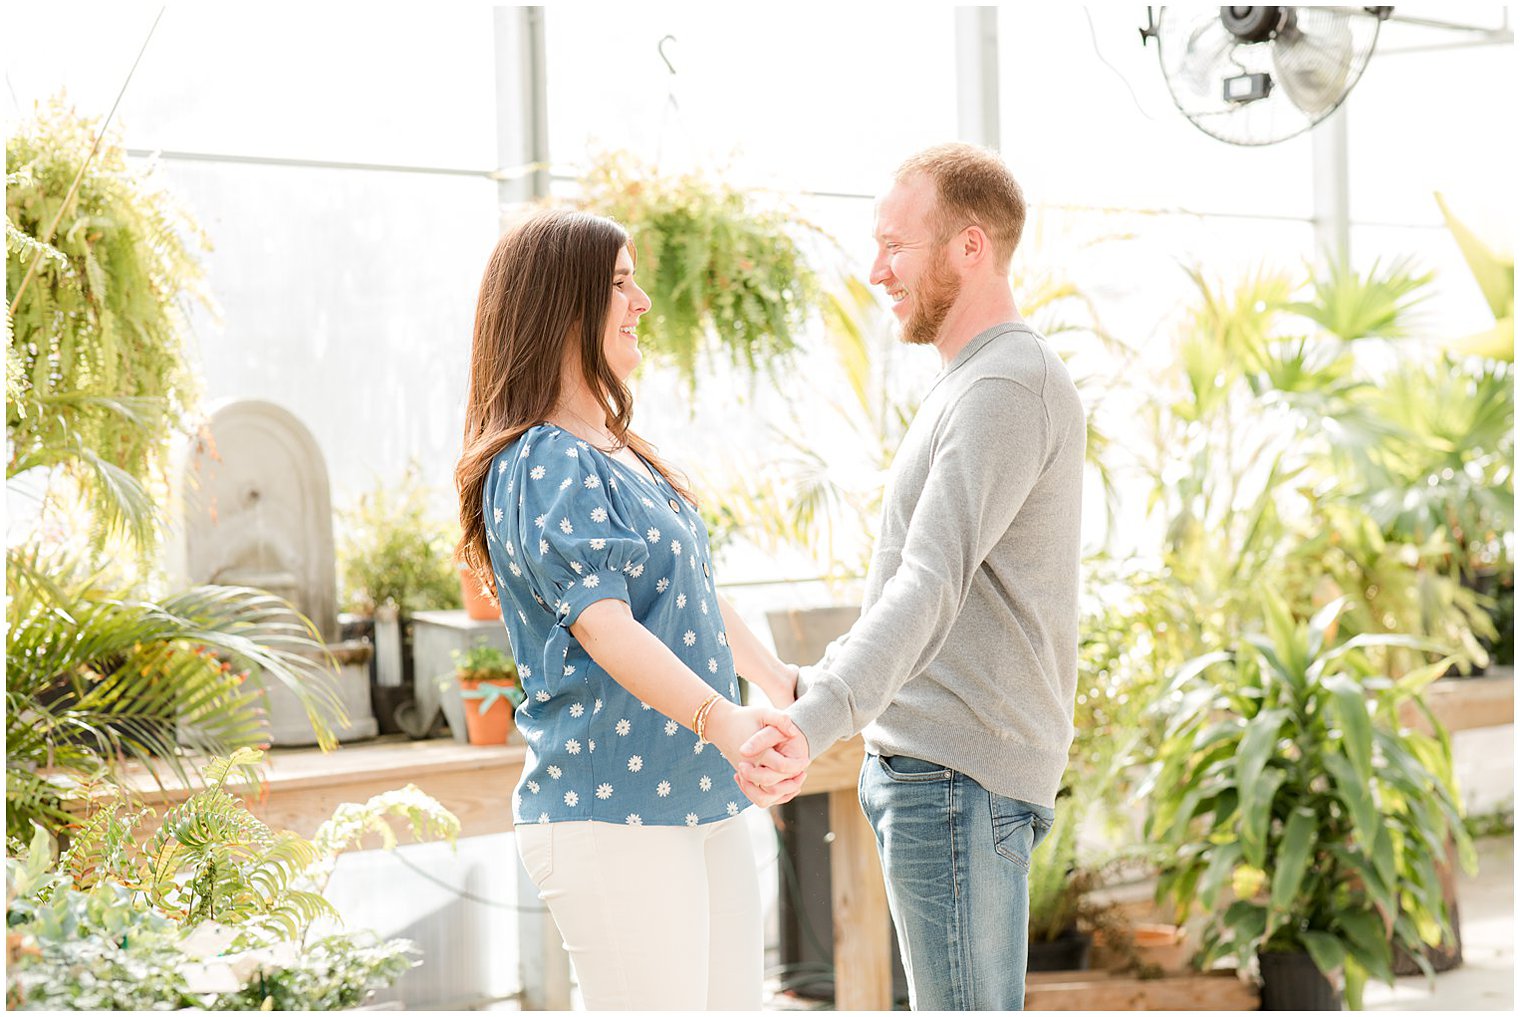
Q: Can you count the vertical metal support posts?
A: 3